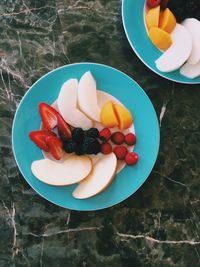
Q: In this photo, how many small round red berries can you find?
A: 6